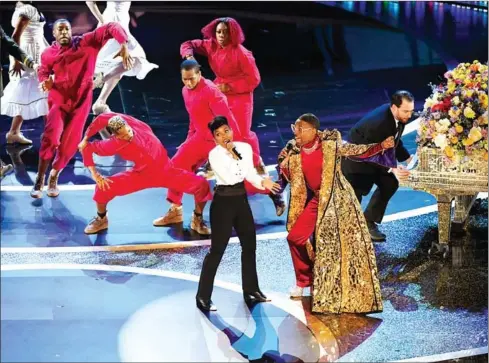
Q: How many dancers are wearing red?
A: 4